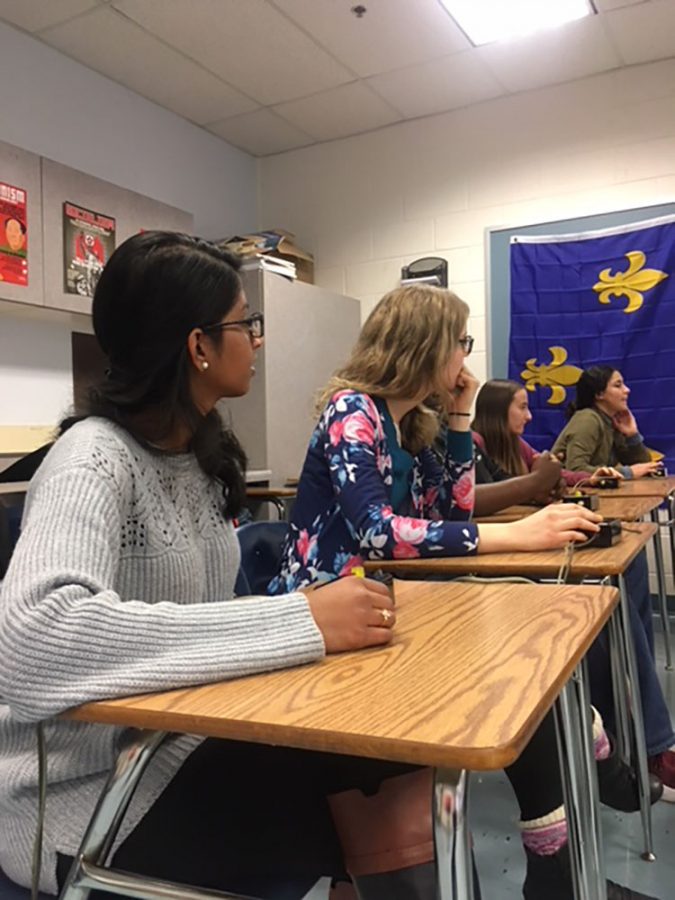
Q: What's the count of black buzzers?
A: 5